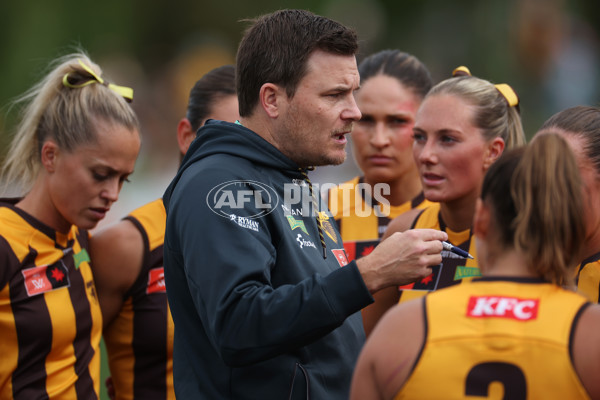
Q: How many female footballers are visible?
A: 6